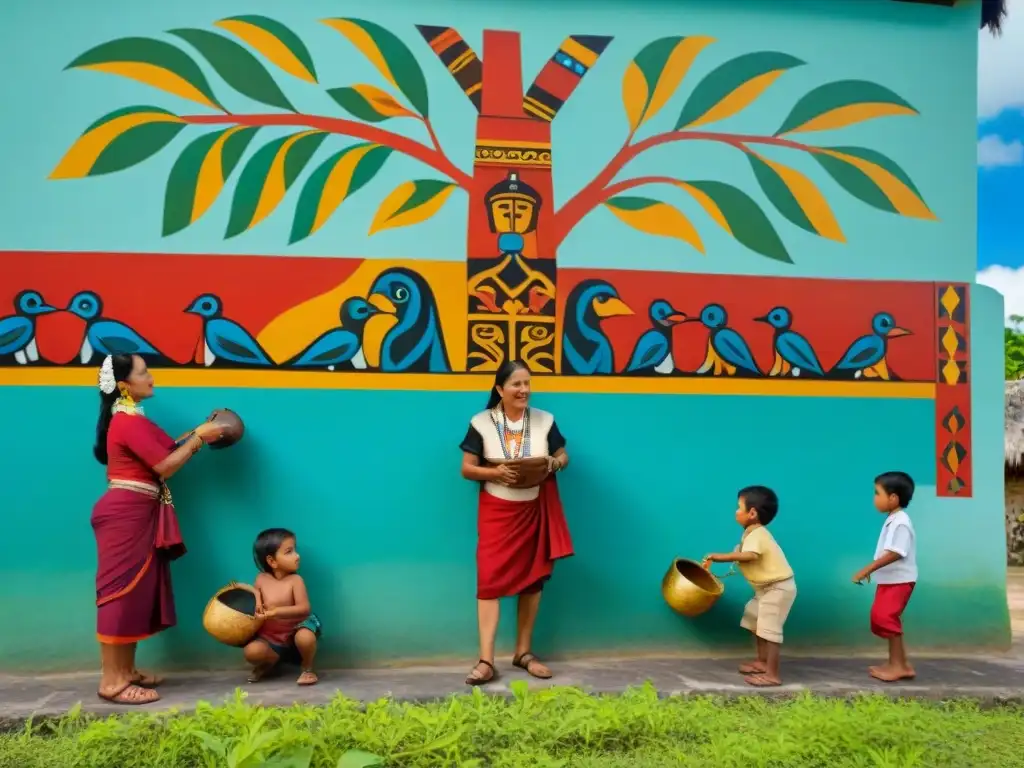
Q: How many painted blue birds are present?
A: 10